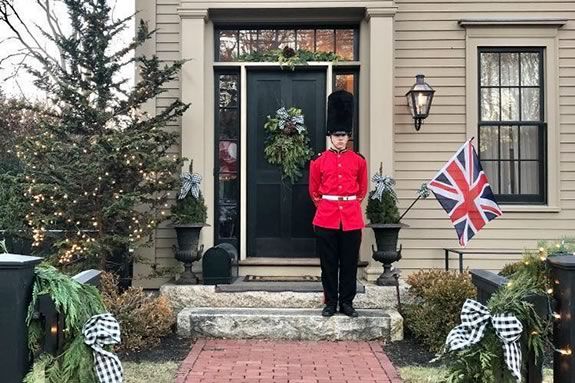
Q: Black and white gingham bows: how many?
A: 5